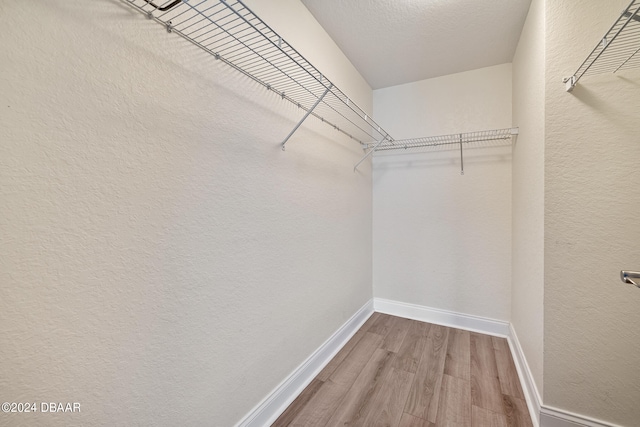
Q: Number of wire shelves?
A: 3